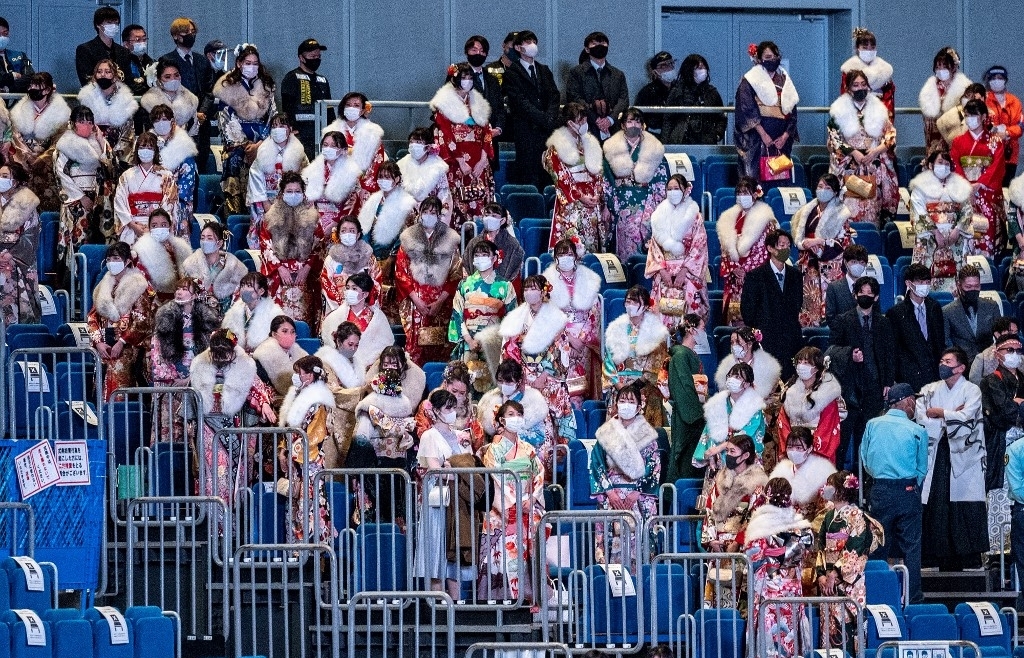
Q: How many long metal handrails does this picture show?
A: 2